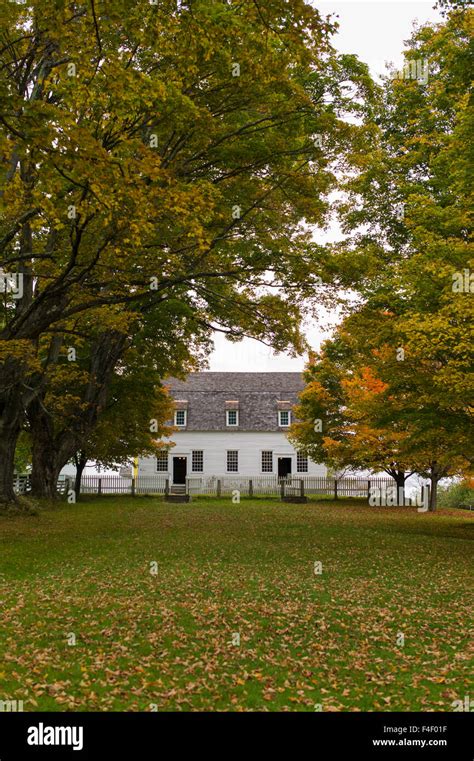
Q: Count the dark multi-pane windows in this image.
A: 8